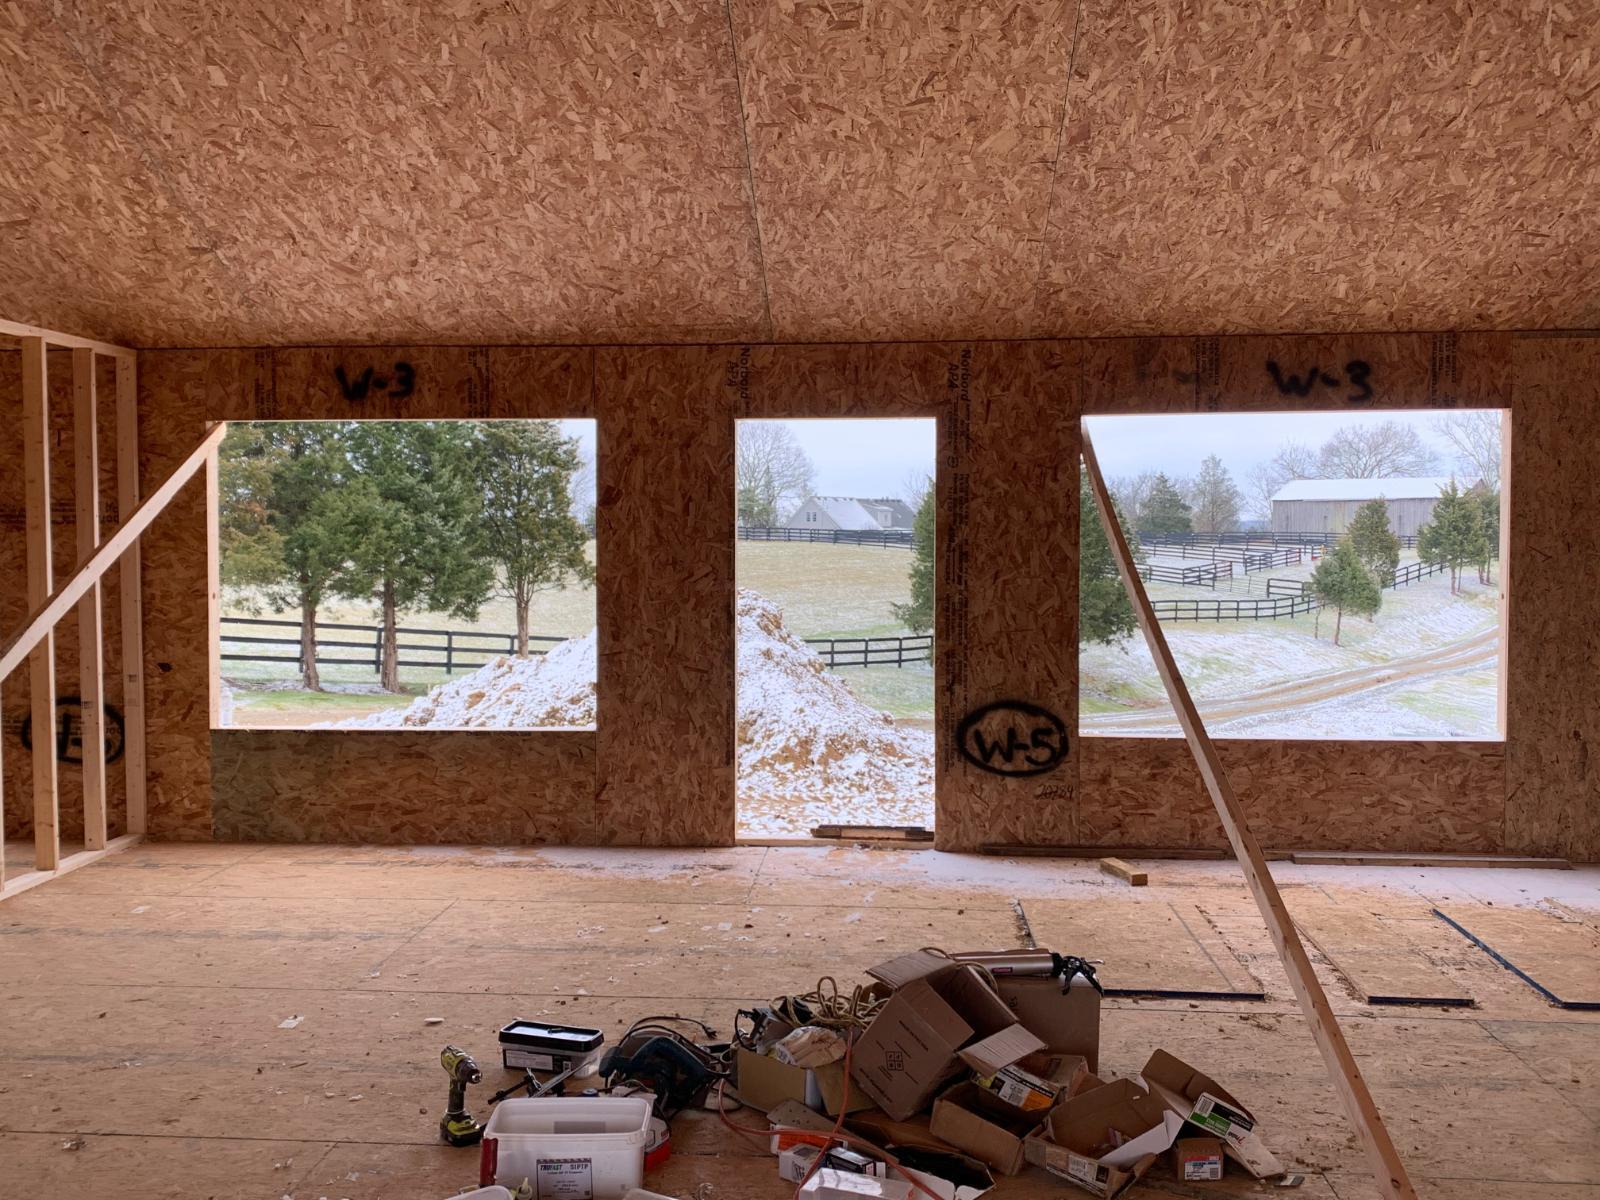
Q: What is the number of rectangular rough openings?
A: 3